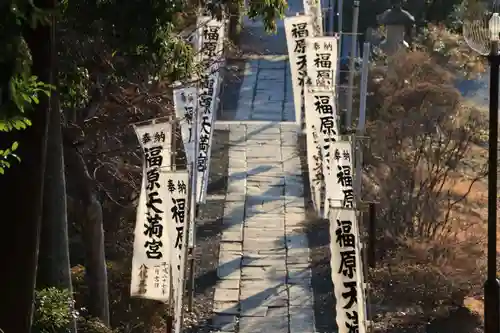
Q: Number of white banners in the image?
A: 11